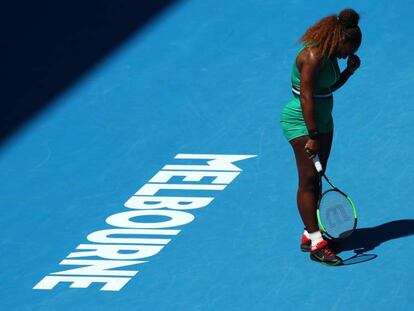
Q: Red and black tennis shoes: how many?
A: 2